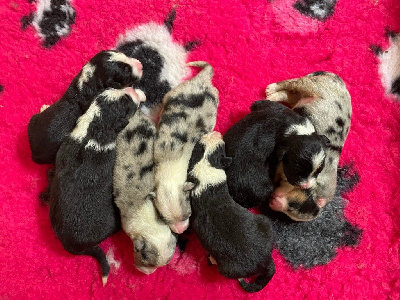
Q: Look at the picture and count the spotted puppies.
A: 3